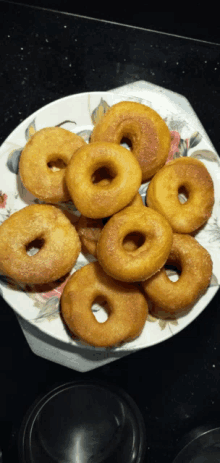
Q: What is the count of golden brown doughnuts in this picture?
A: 9